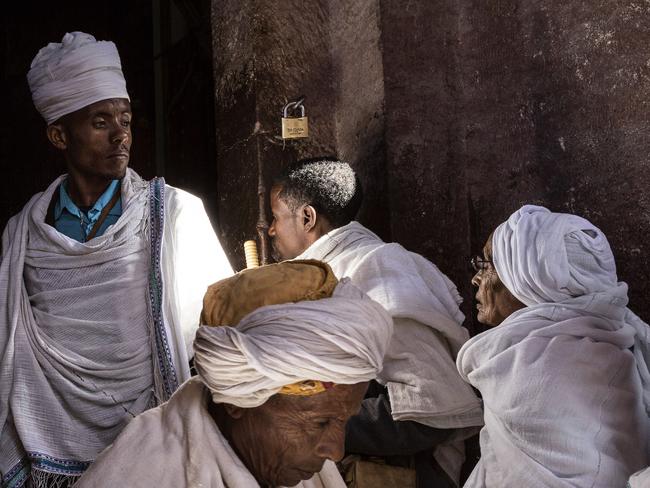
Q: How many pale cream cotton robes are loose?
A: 4